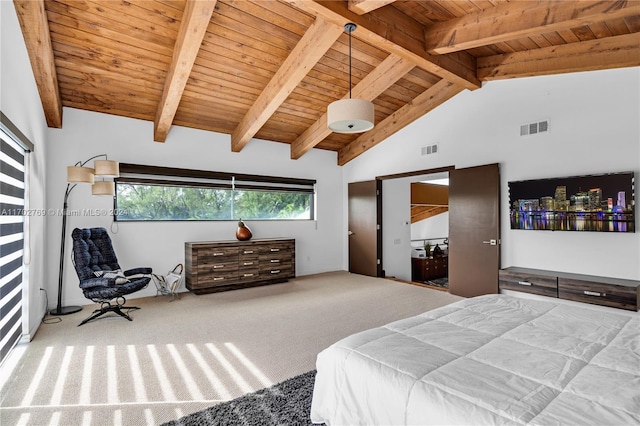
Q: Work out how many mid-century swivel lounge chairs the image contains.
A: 1